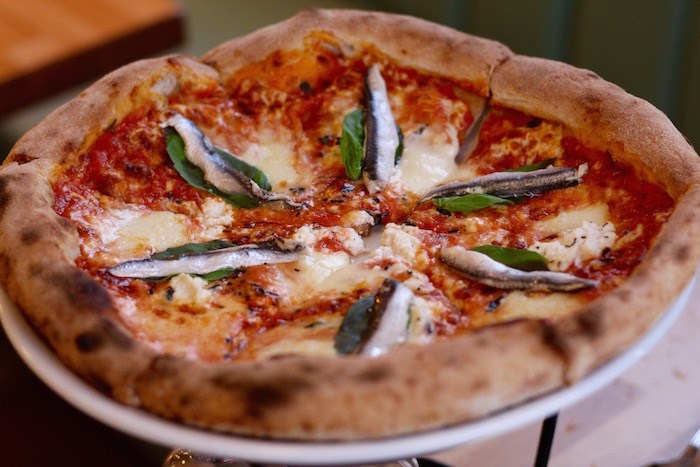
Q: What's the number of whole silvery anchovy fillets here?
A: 6